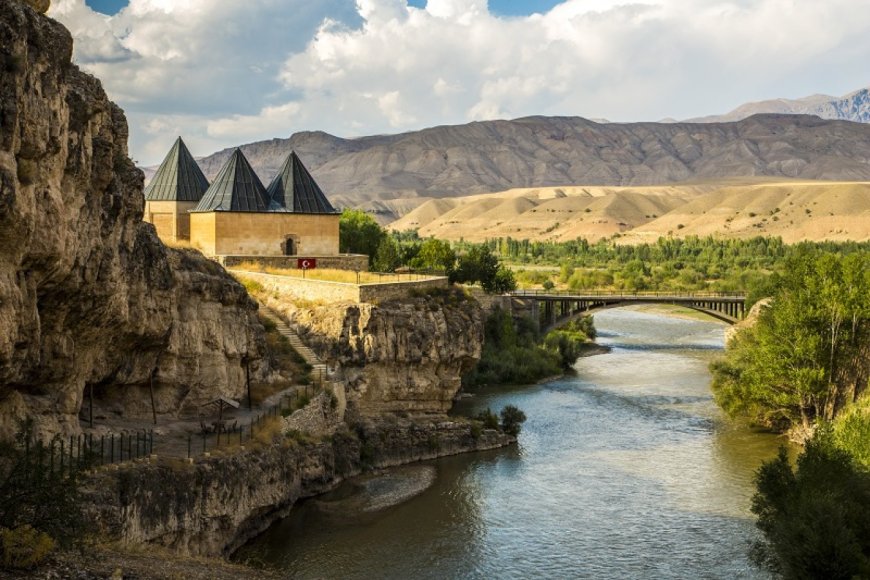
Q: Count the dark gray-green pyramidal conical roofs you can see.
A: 3